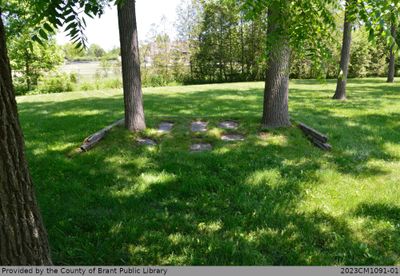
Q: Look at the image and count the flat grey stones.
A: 6